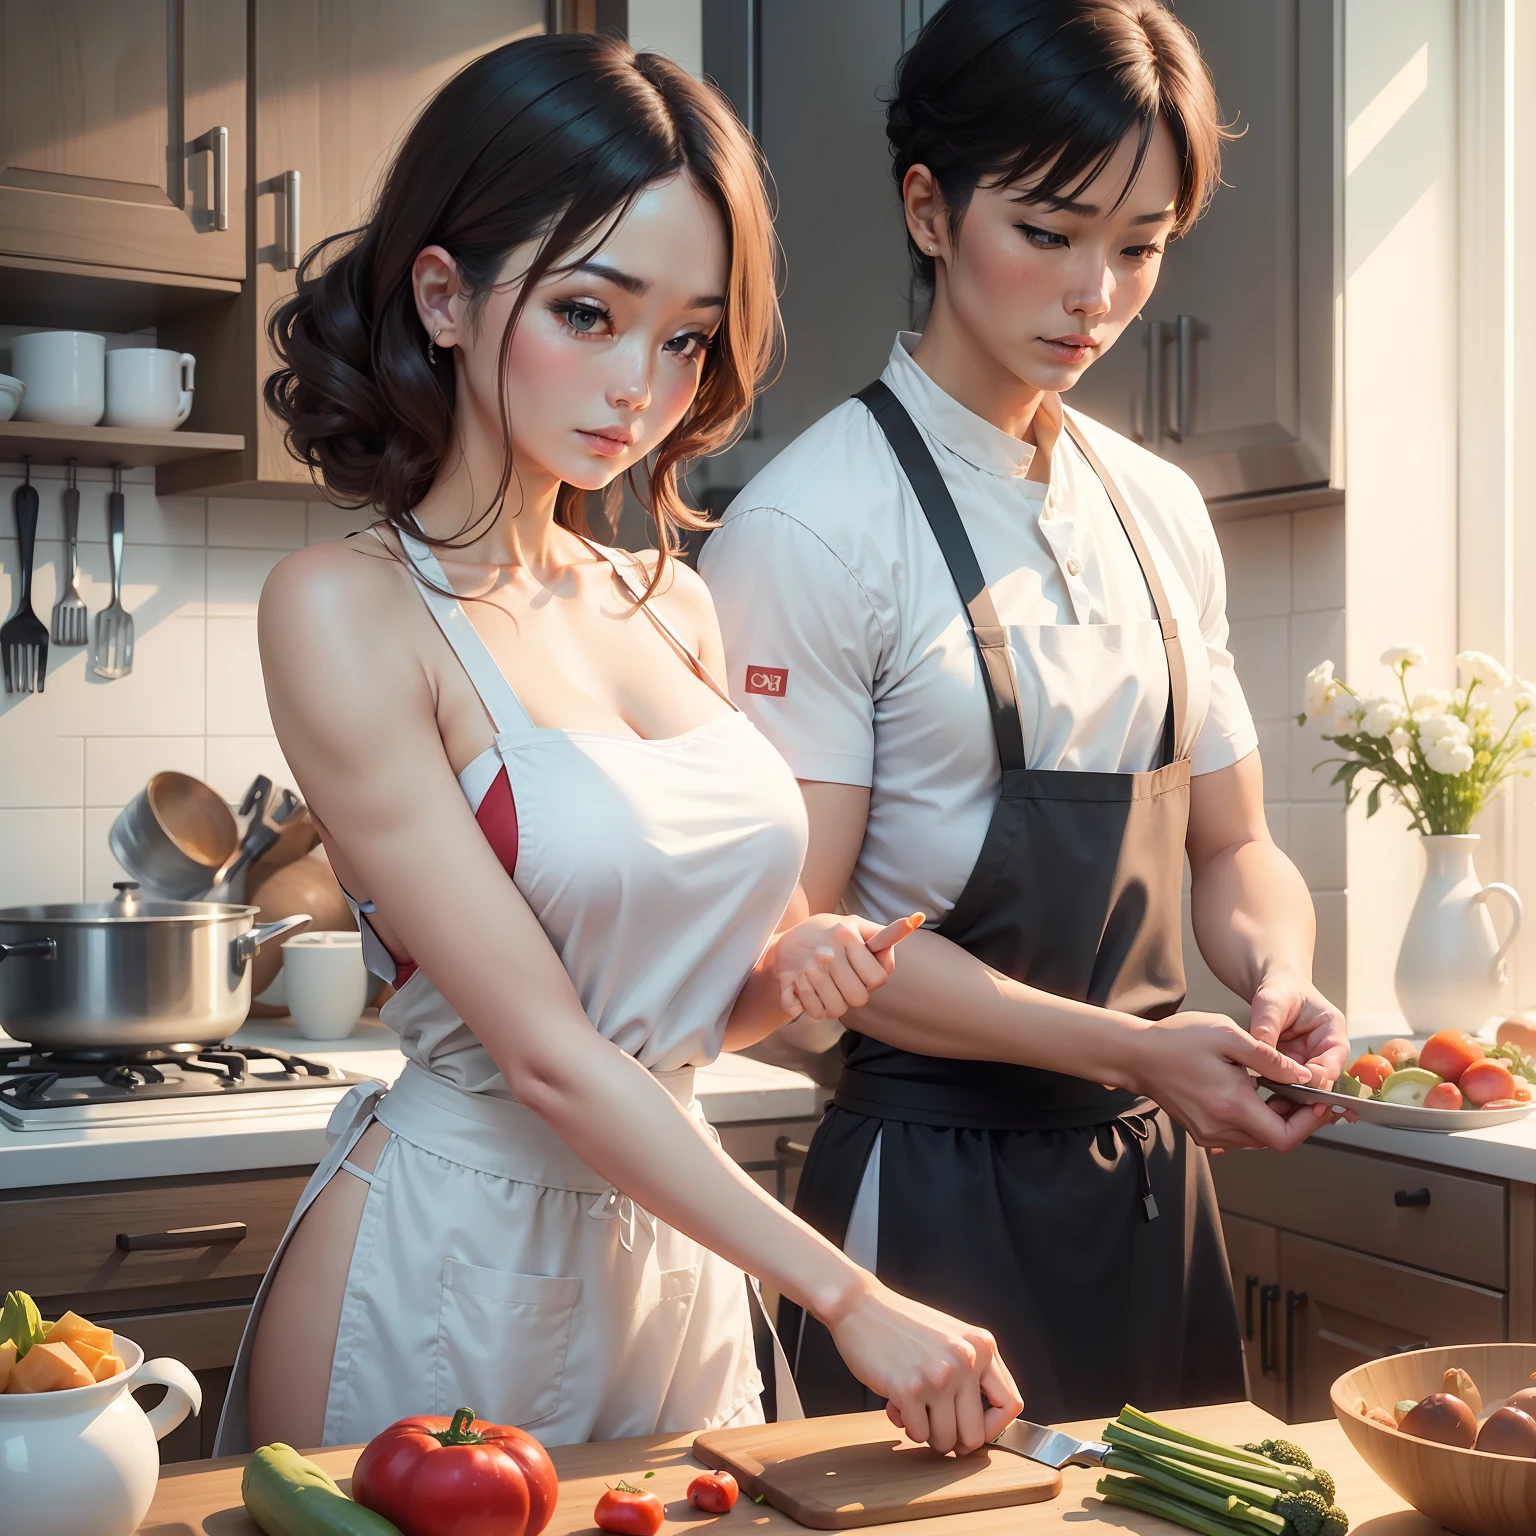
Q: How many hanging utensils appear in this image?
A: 3